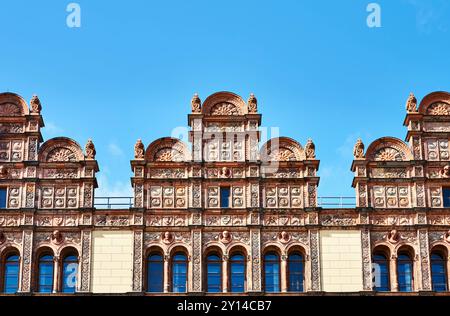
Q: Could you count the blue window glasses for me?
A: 15